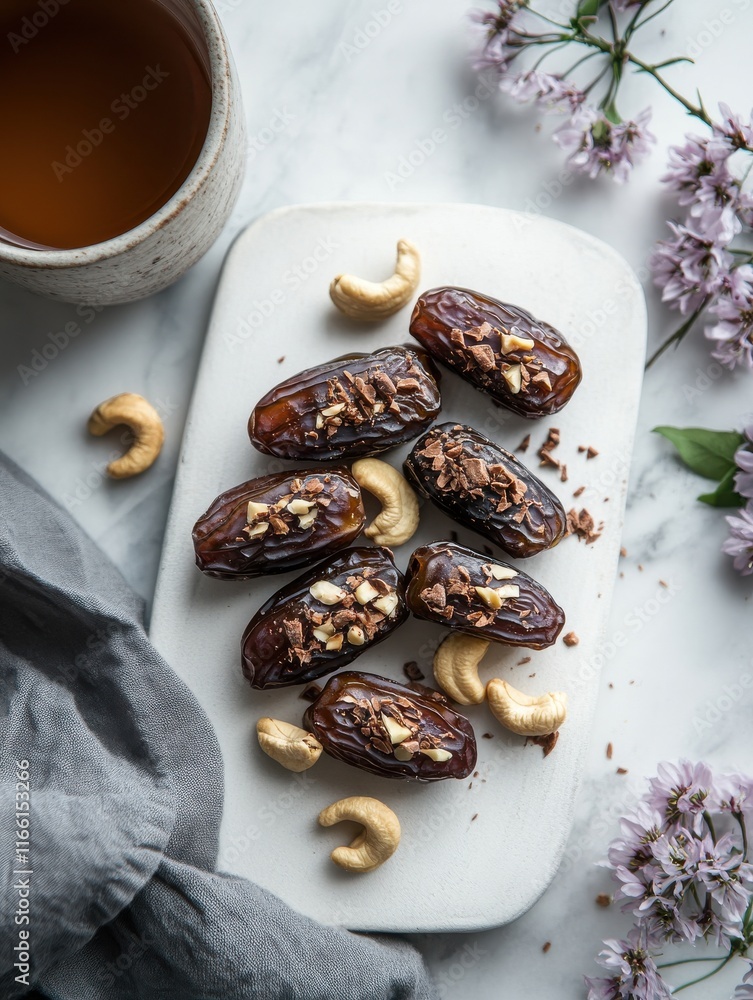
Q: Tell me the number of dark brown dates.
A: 7